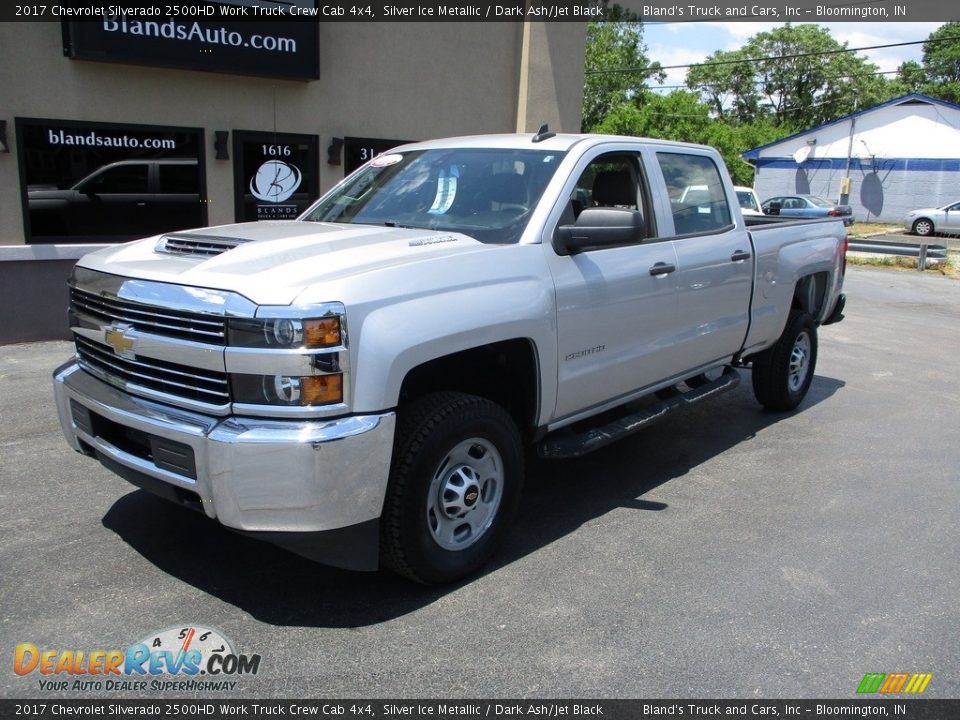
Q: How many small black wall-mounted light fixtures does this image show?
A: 3